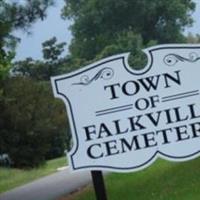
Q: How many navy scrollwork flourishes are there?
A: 2